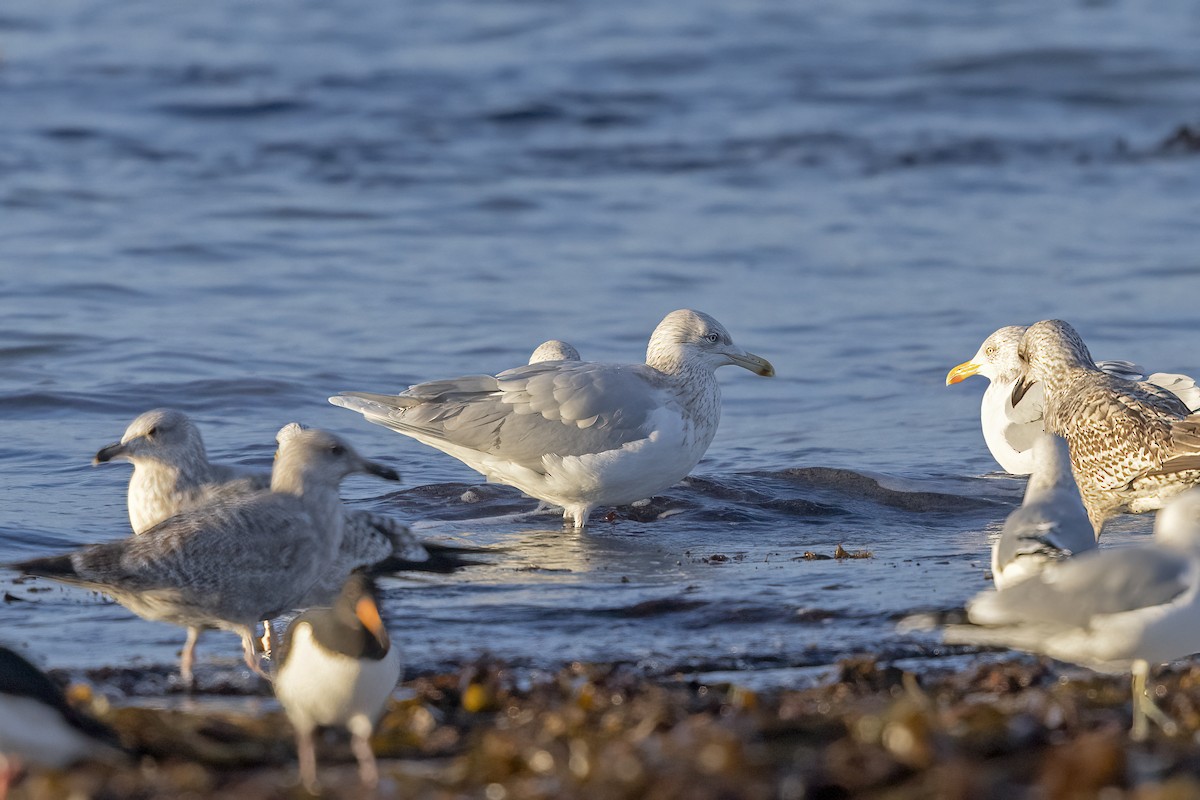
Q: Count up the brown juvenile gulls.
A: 3